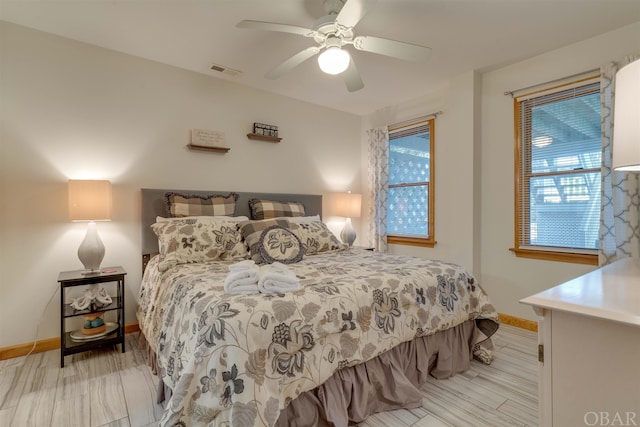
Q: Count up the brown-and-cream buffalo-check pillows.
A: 3